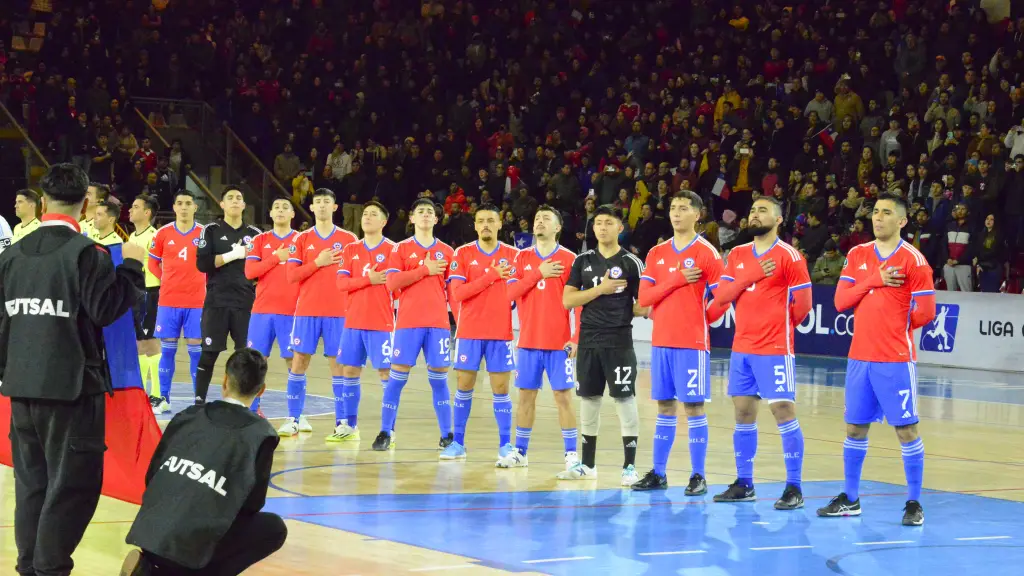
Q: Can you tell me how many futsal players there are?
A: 12